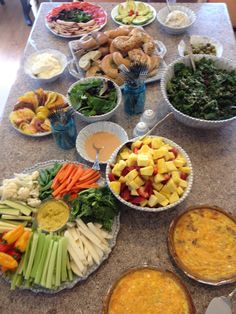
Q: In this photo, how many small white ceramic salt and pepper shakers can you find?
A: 2